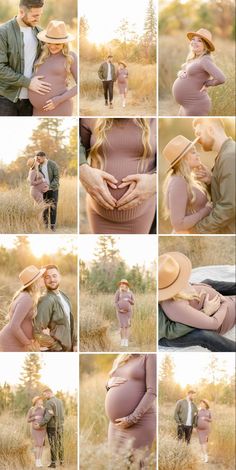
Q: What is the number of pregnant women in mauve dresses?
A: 12